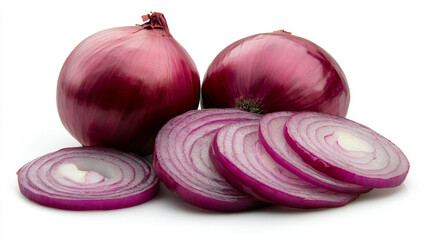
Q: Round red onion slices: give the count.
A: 5